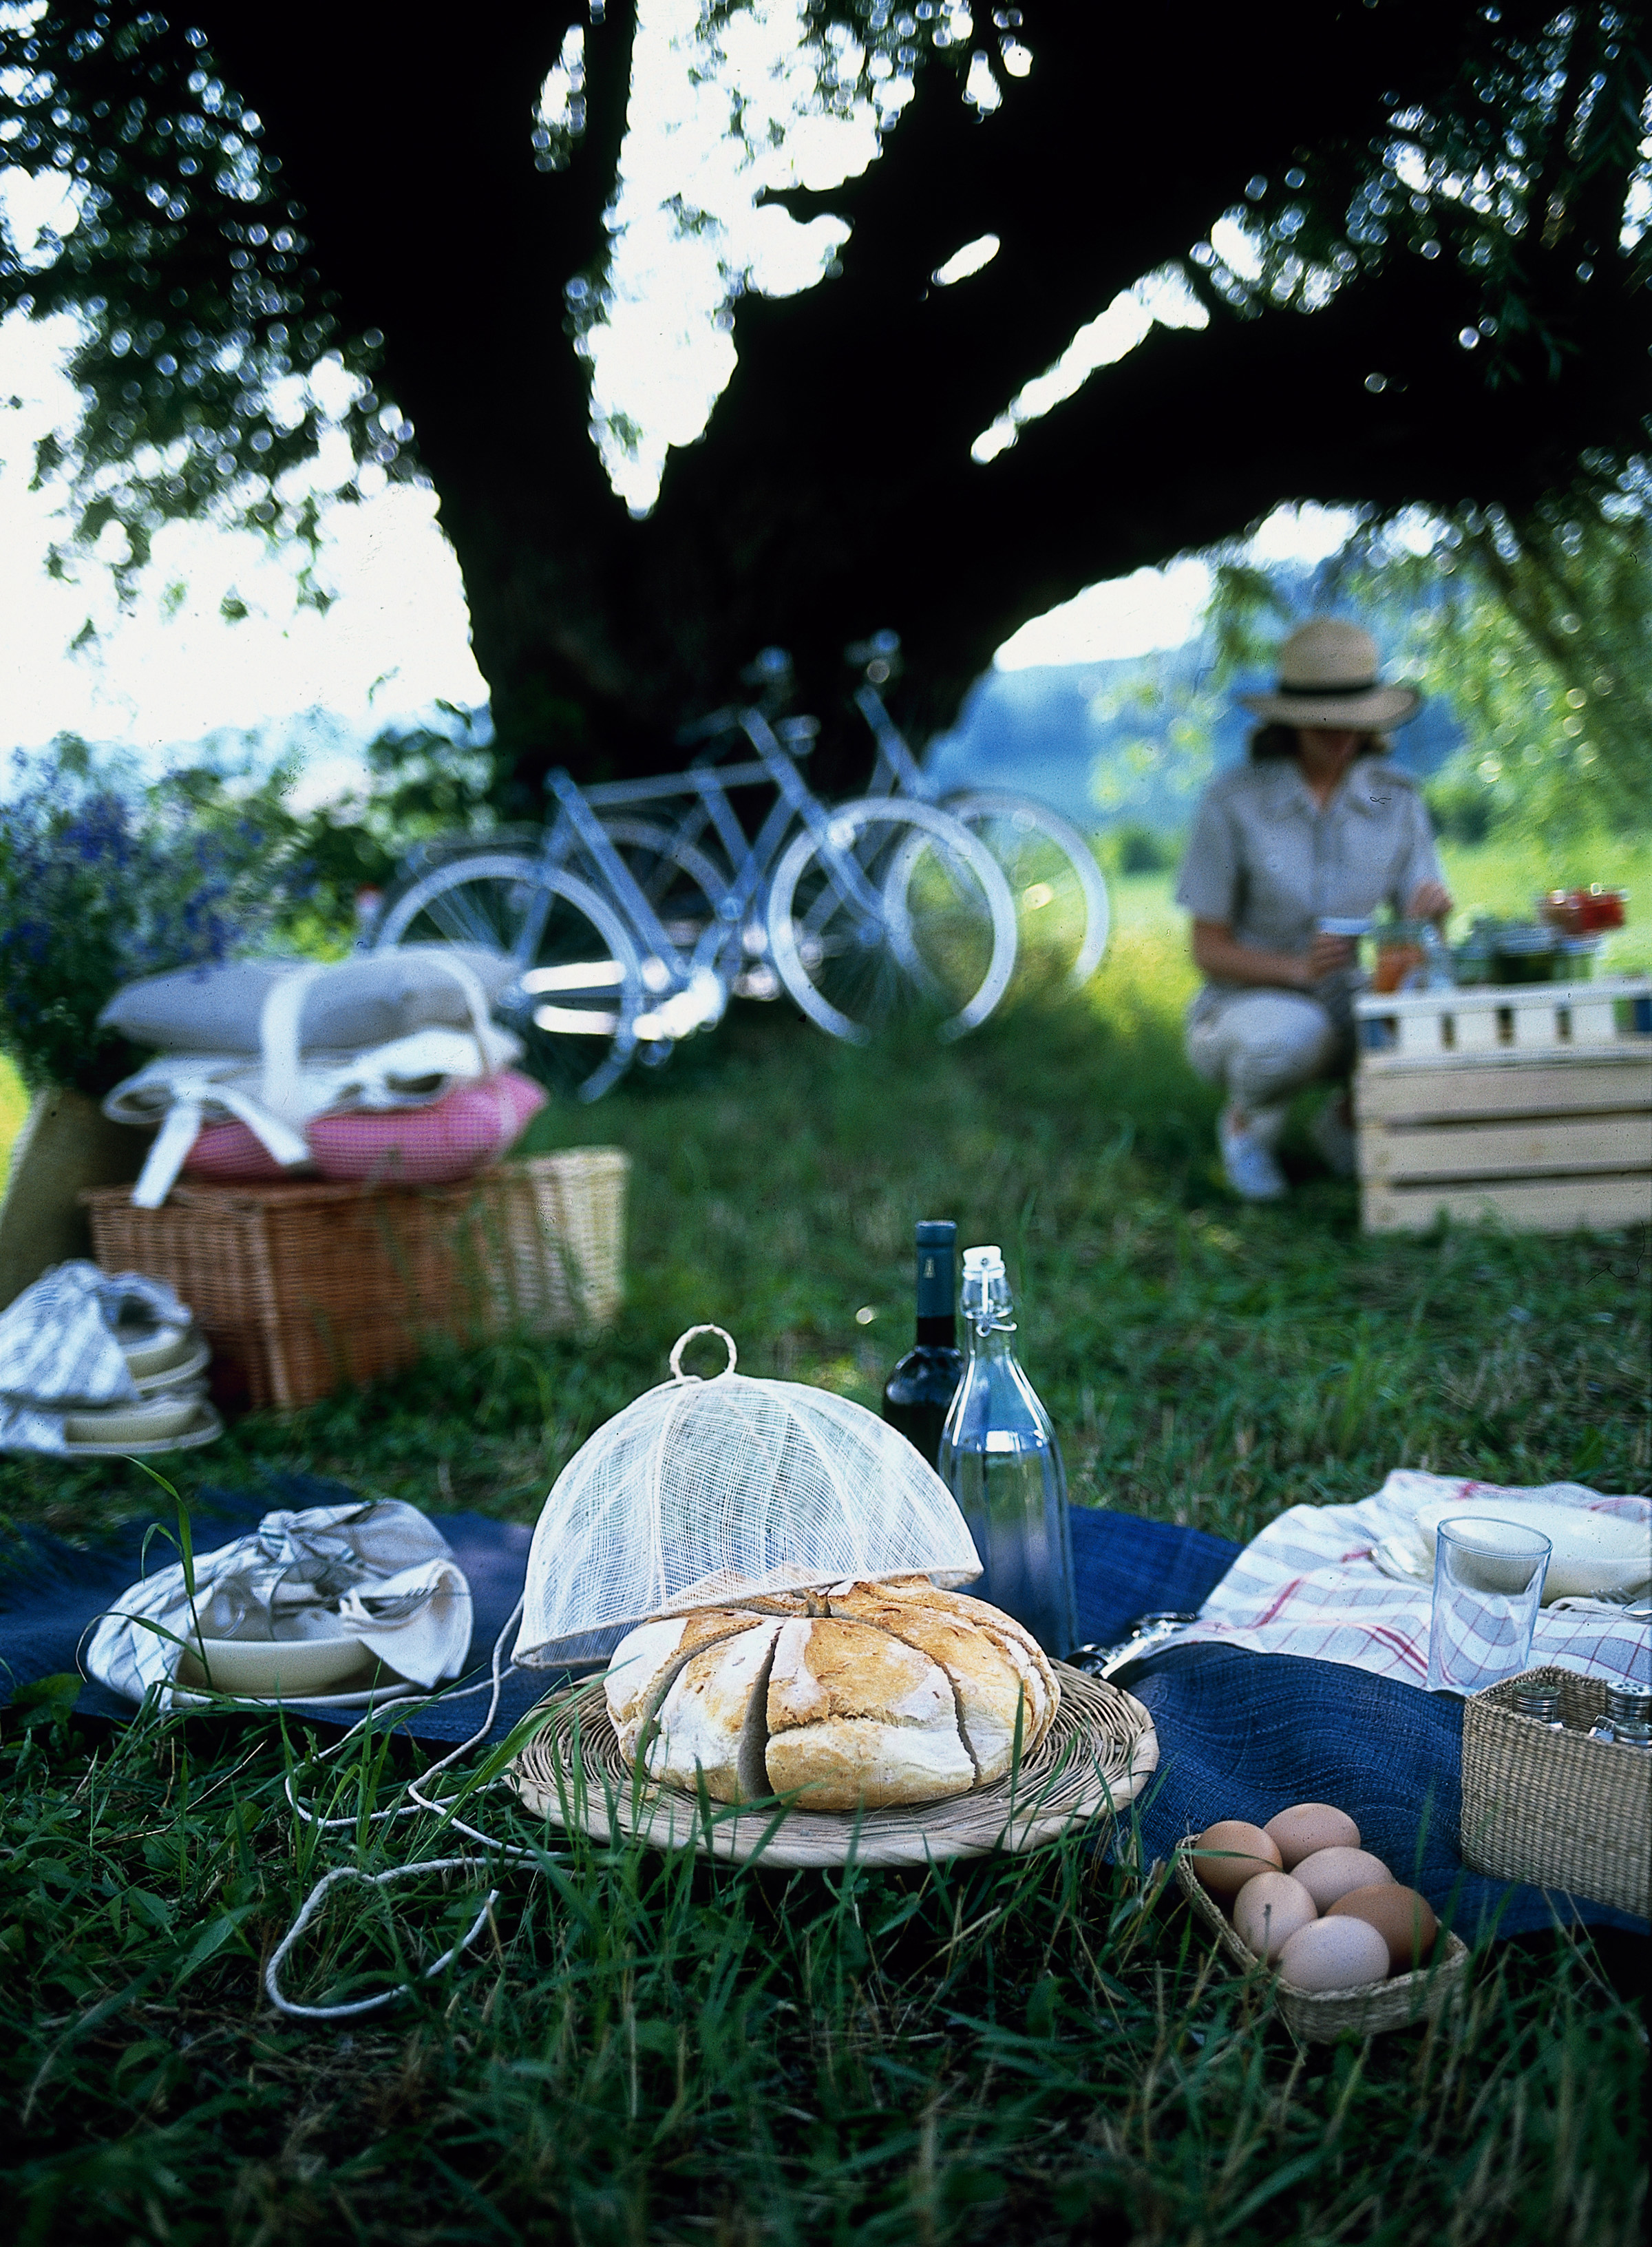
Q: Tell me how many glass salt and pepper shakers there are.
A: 3